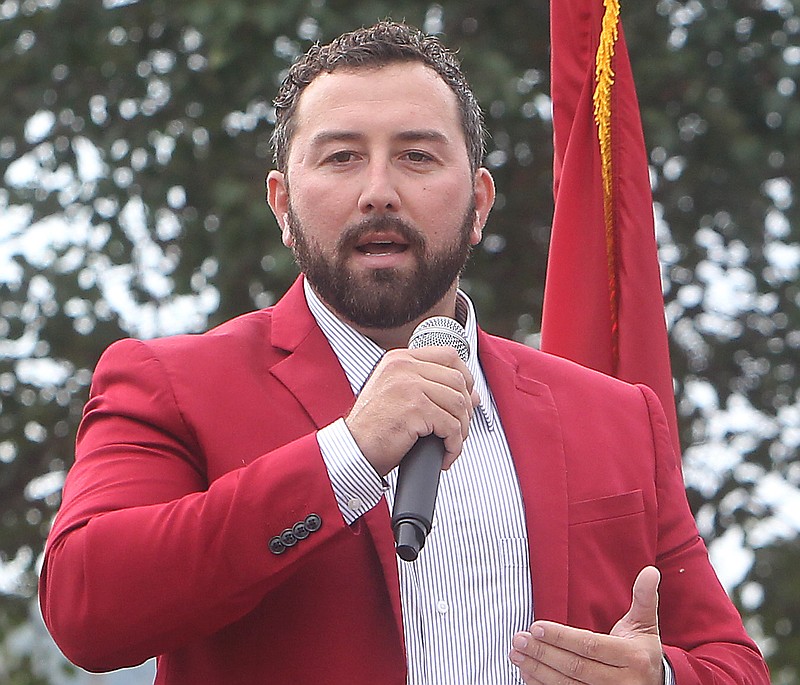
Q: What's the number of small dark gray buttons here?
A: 4